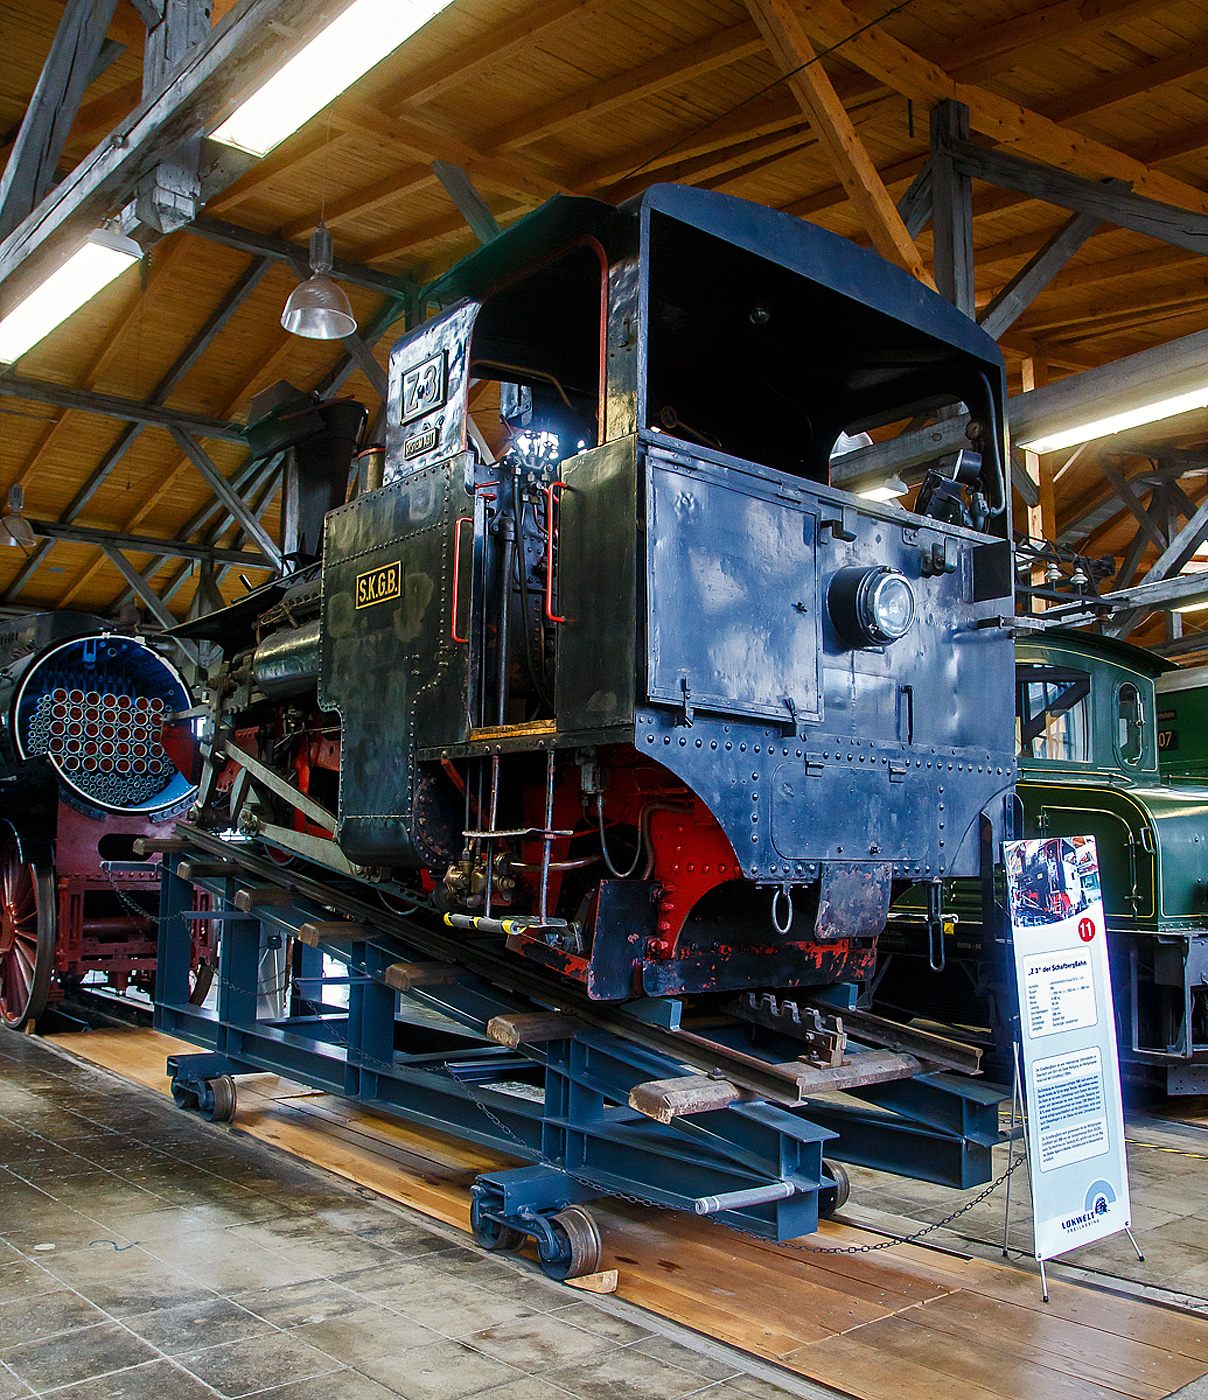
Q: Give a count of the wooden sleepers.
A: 7